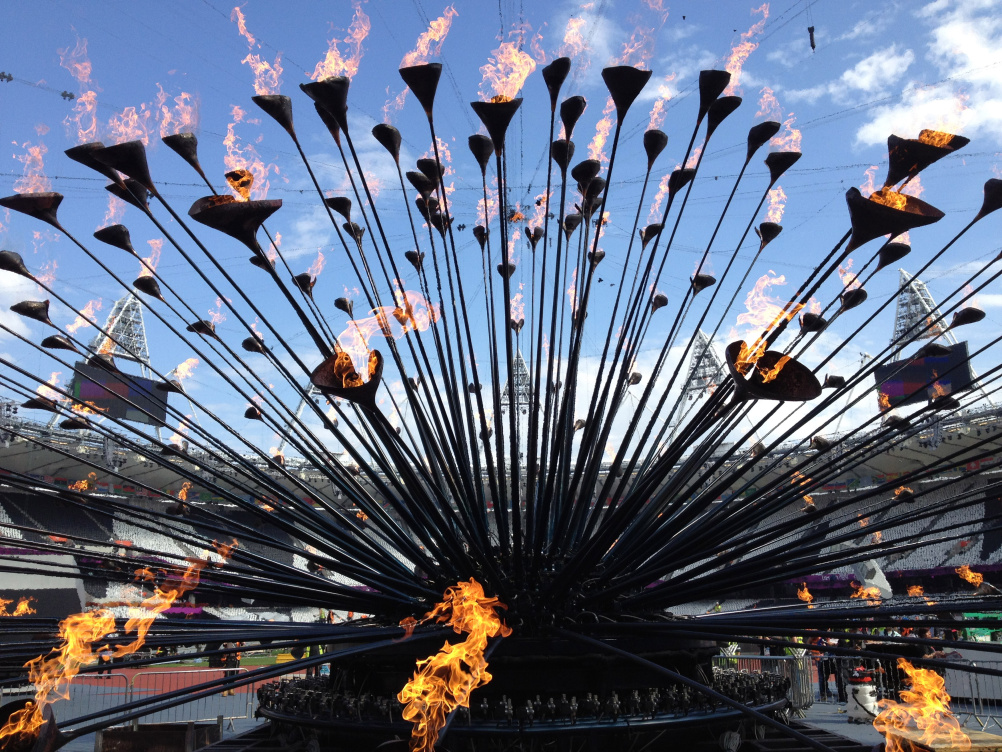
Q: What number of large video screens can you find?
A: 2